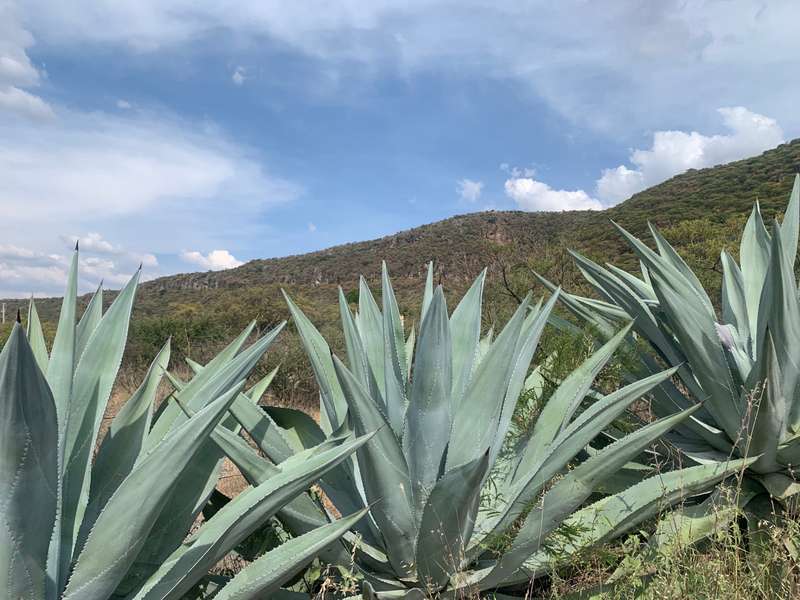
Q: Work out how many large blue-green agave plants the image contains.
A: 3